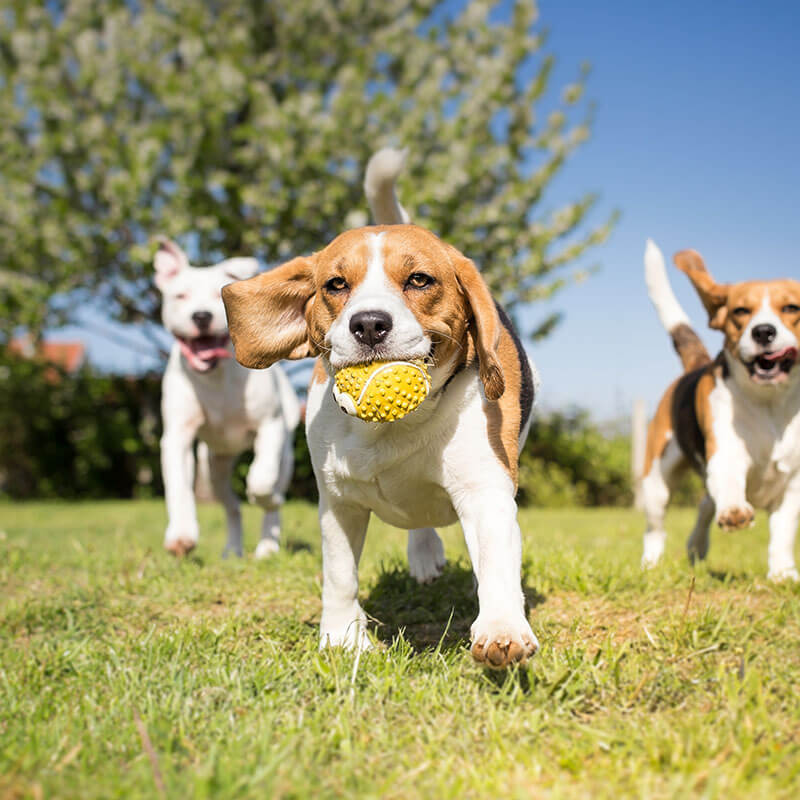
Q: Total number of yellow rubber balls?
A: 1